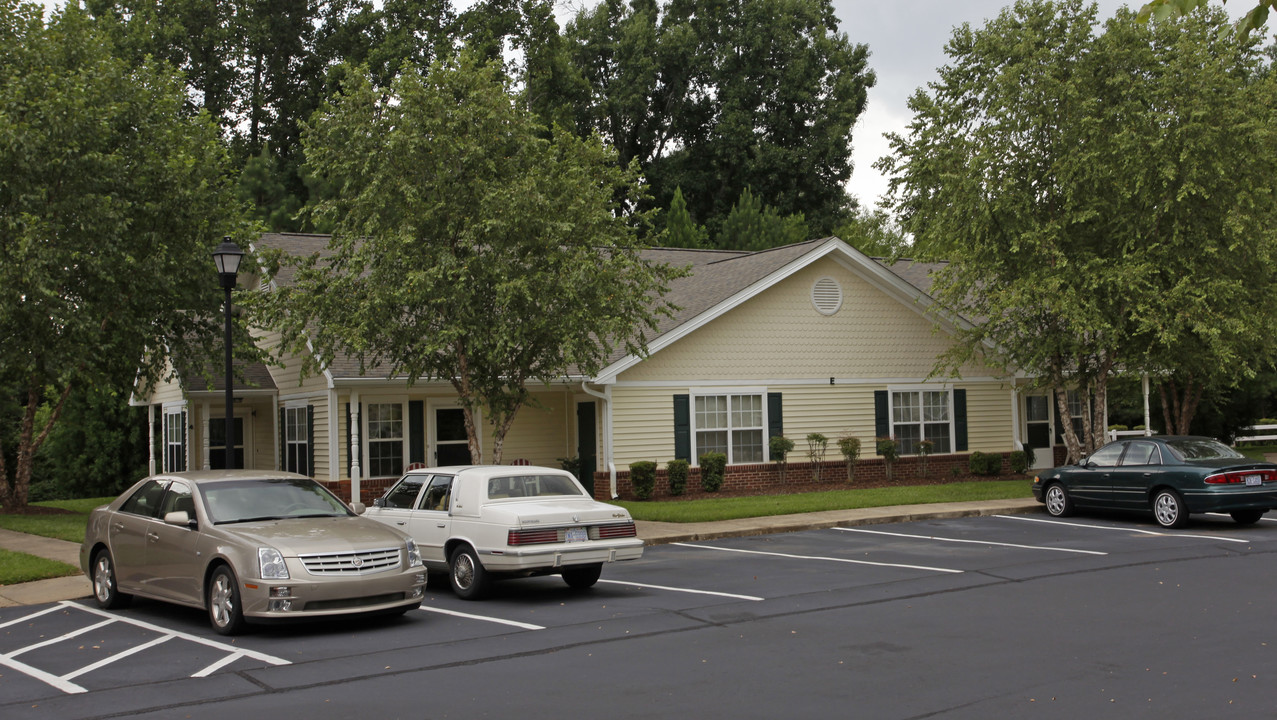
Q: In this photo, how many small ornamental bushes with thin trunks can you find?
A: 5